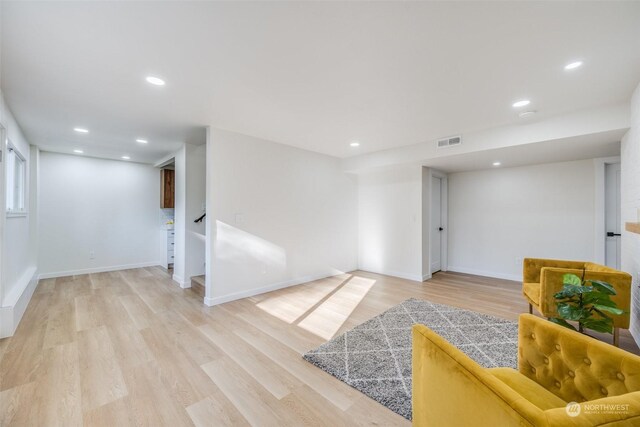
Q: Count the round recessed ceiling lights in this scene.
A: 9